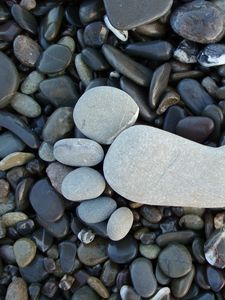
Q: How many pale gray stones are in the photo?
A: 6